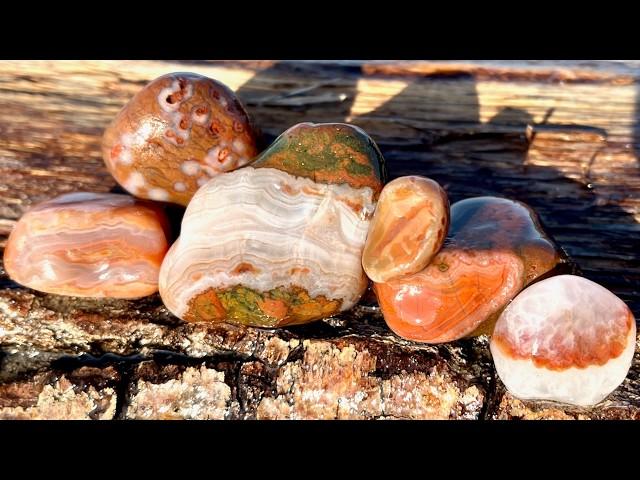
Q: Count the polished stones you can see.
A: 6